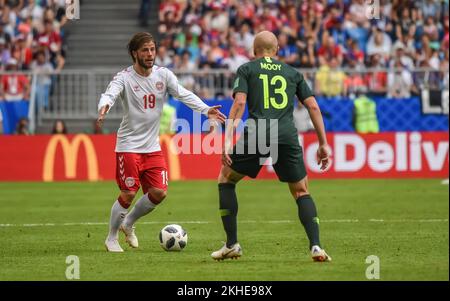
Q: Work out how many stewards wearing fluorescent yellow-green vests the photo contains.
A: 2